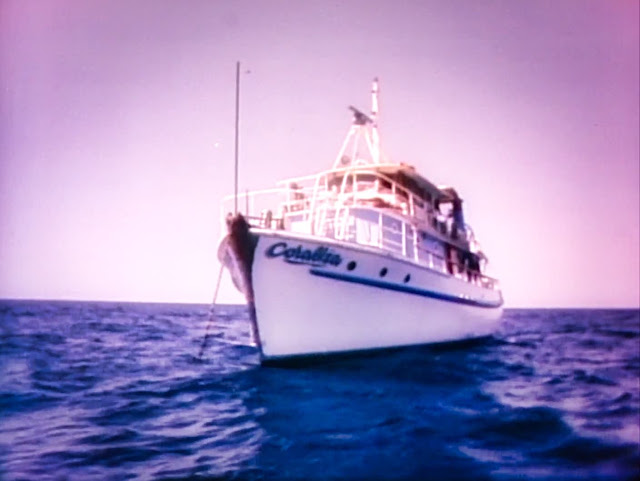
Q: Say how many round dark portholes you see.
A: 3